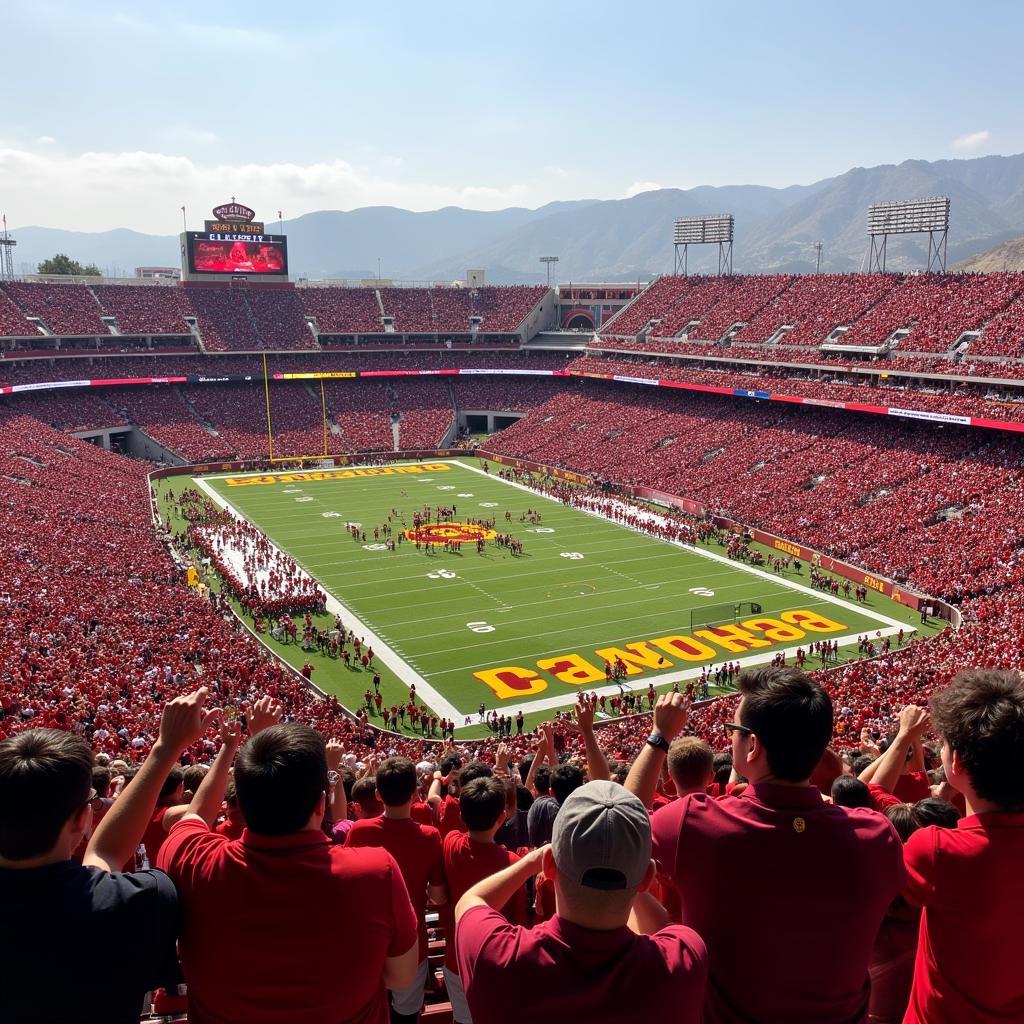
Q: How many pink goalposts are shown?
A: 0